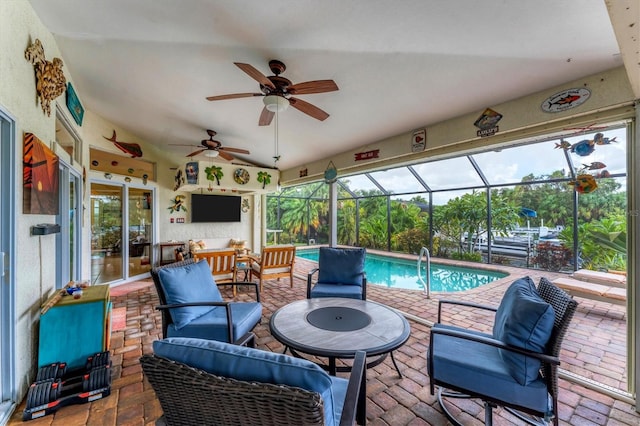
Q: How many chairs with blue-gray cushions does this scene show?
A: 4